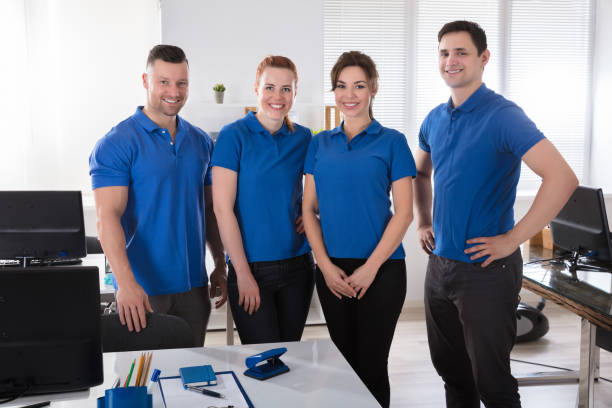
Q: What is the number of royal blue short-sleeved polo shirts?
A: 4